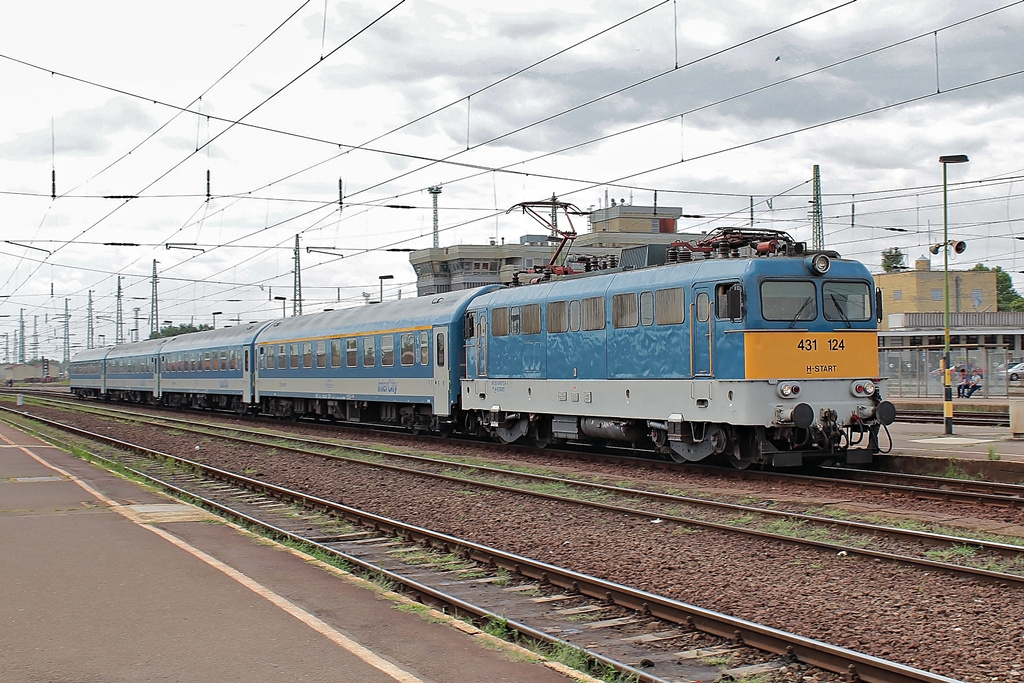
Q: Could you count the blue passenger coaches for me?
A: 4